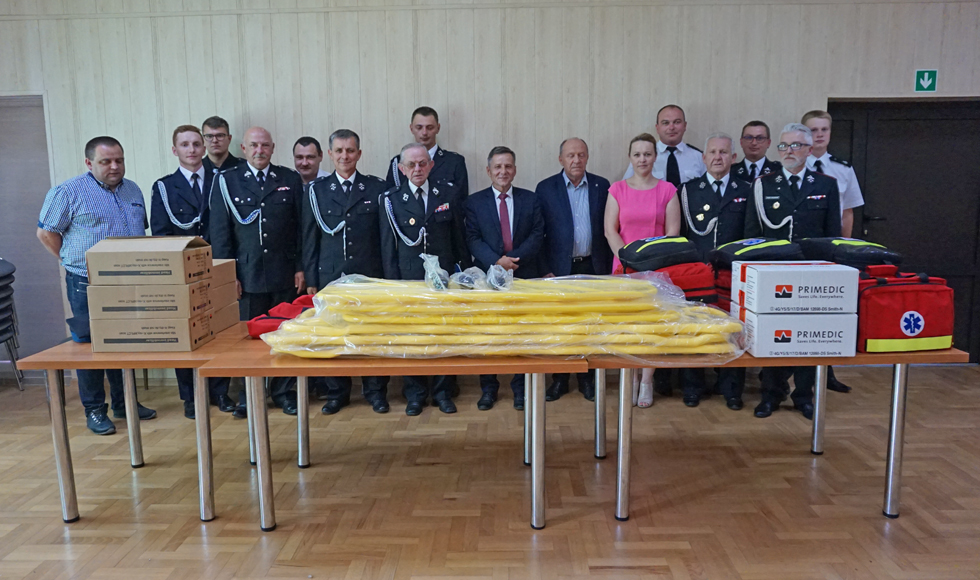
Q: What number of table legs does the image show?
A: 12